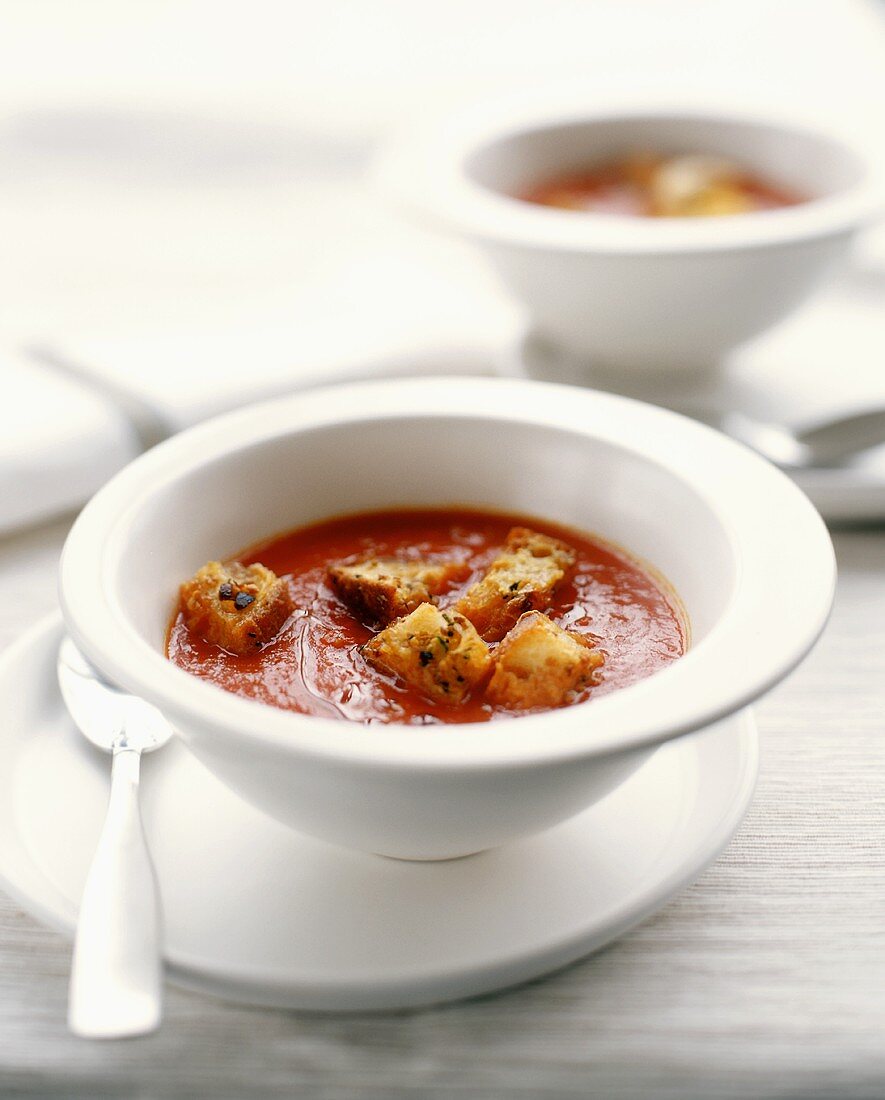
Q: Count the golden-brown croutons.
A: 5